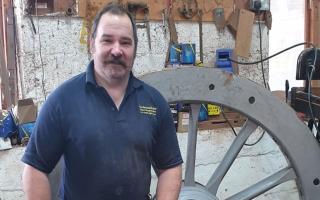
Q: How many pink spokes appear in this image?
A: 0